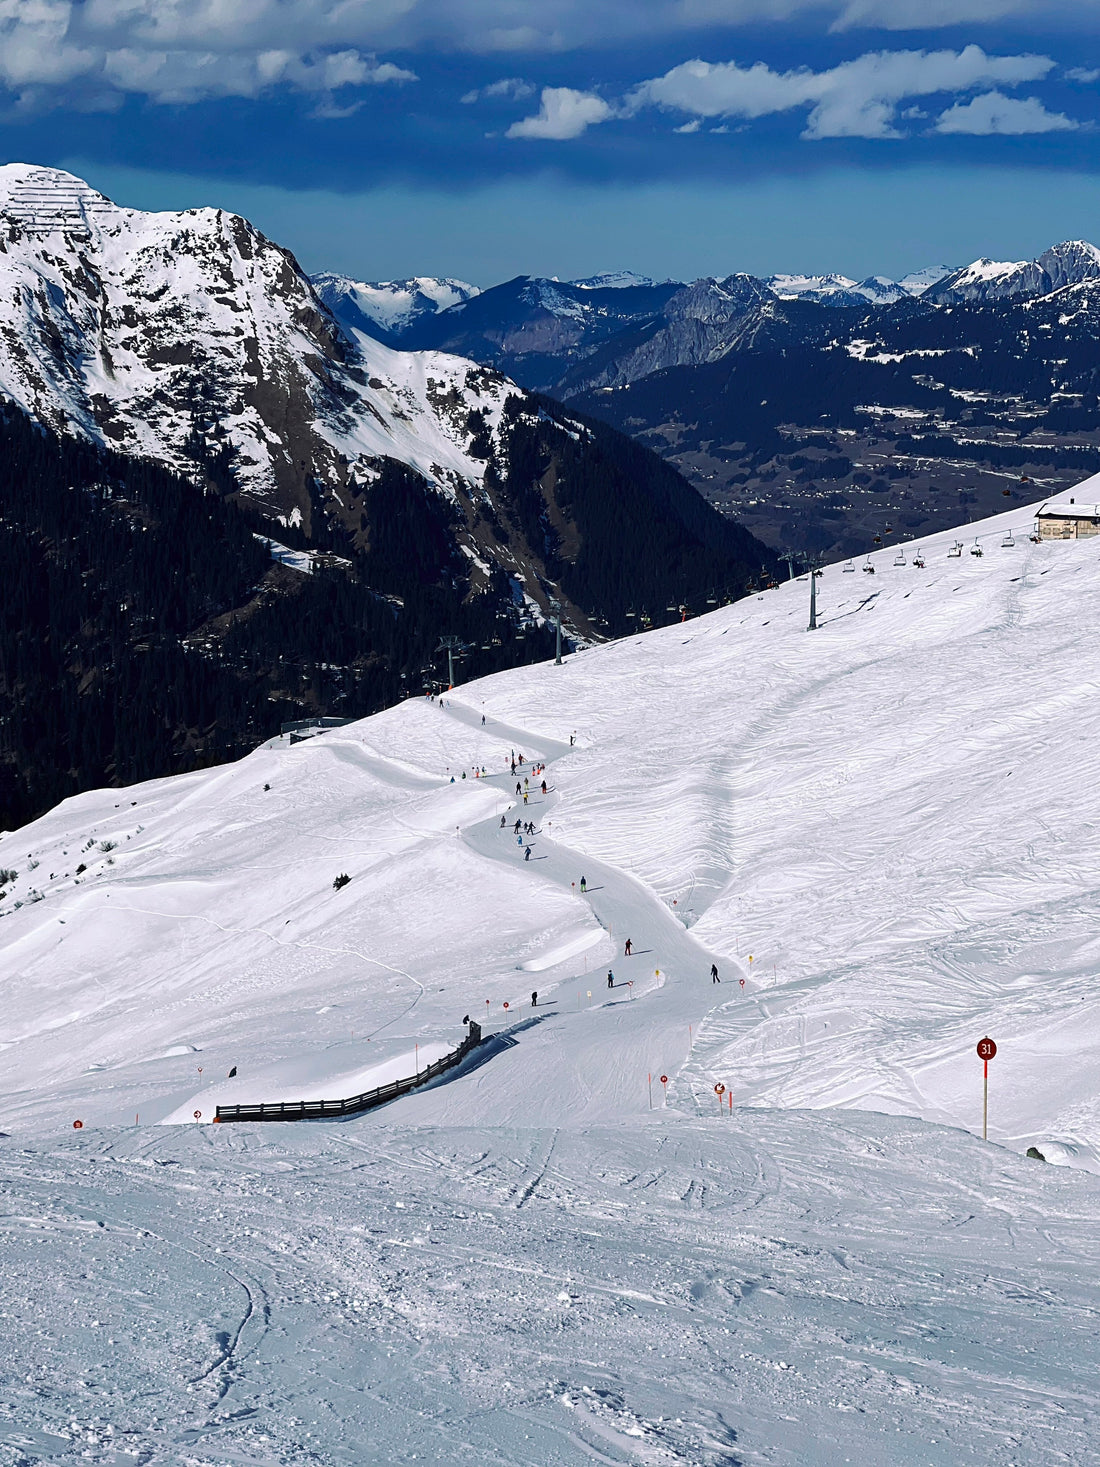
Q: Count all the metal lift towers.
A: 4